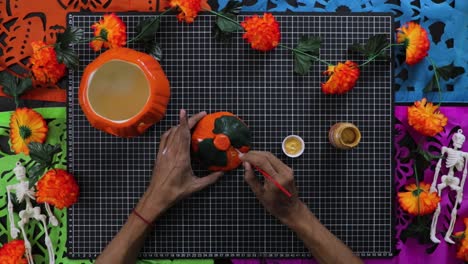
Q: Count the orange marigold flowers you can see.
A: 12